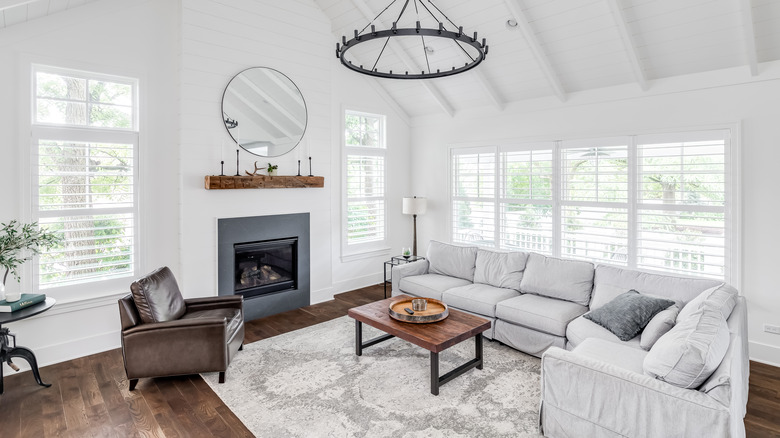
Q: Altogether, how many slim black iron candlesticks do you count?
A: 4